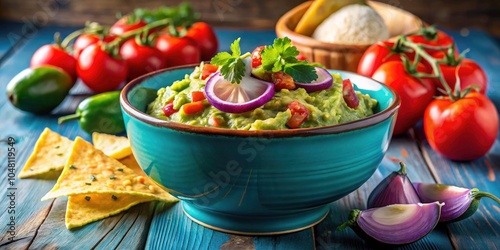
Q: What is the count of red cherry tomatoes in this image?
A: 12